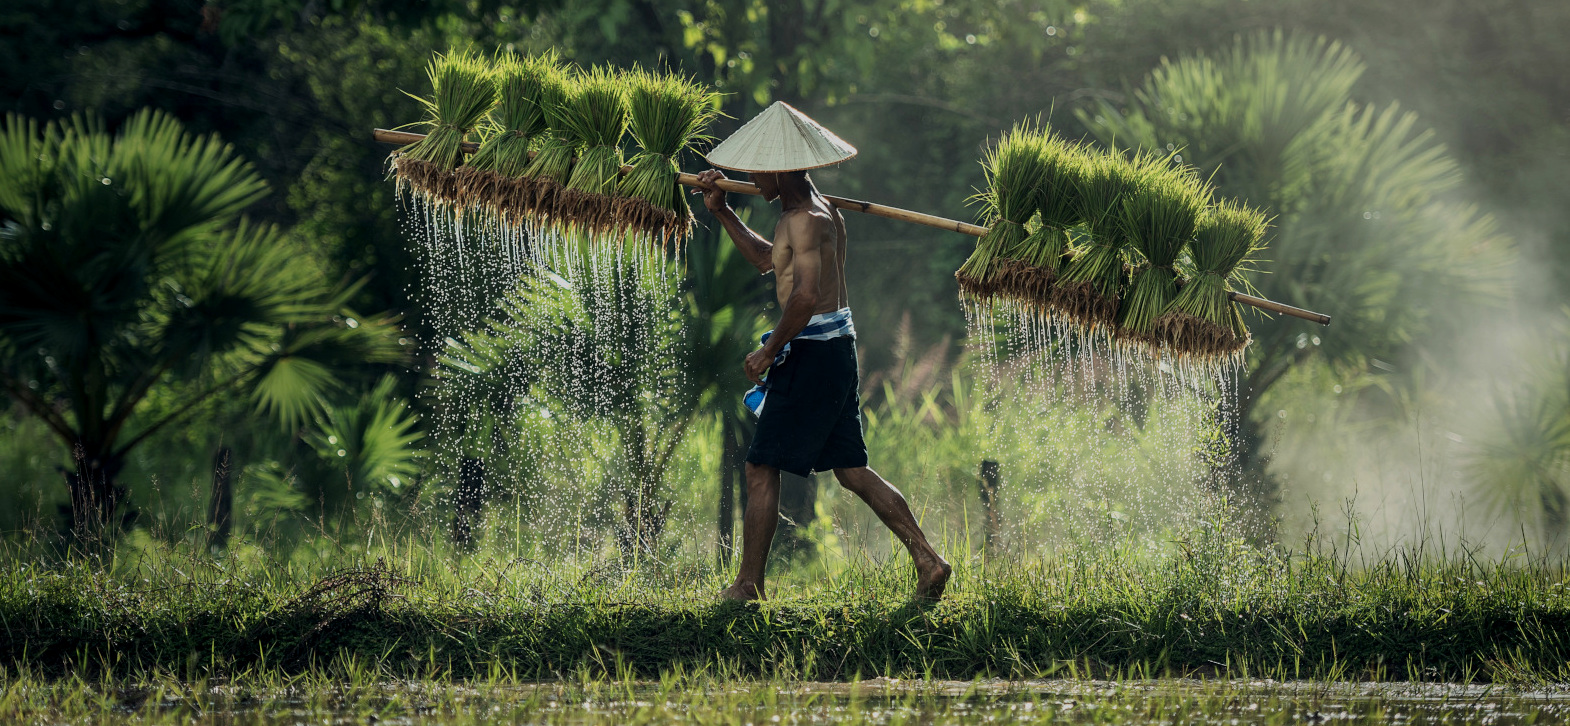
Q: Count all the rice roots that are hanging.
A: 10